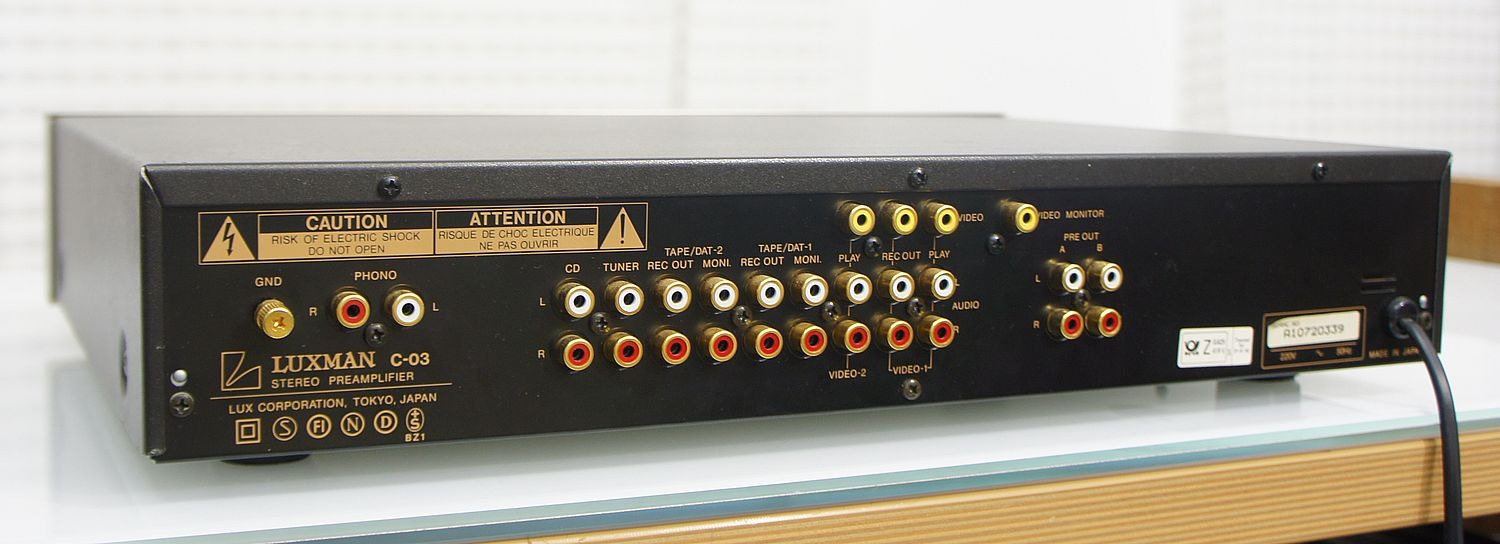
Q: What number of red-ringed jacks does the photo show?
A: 12